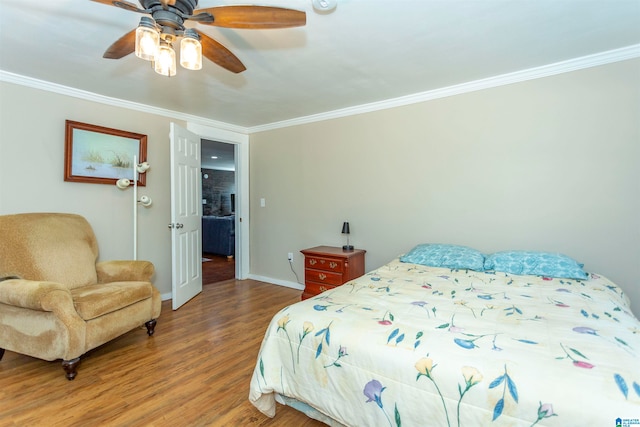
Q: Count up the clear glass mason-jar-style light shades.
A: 3